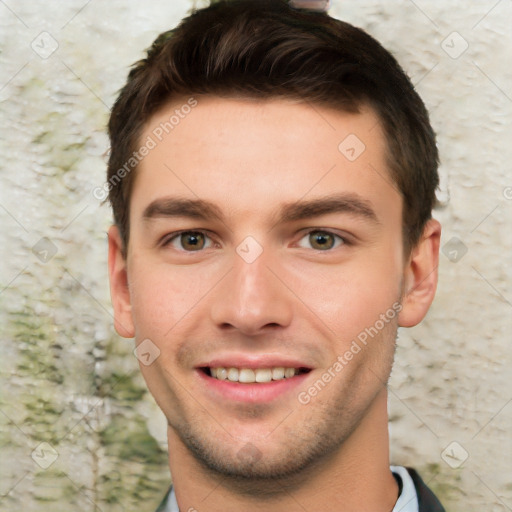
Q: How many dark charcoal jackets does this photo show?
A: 1